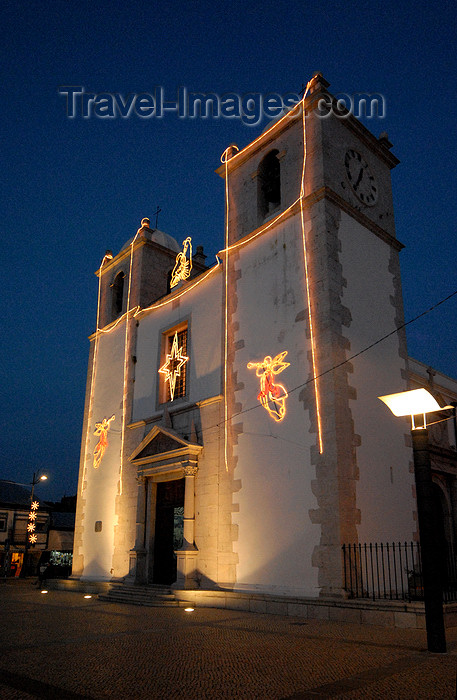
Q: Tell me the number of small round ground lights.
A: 3